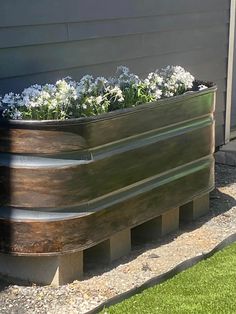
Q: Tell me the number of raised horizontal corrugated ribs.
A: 2